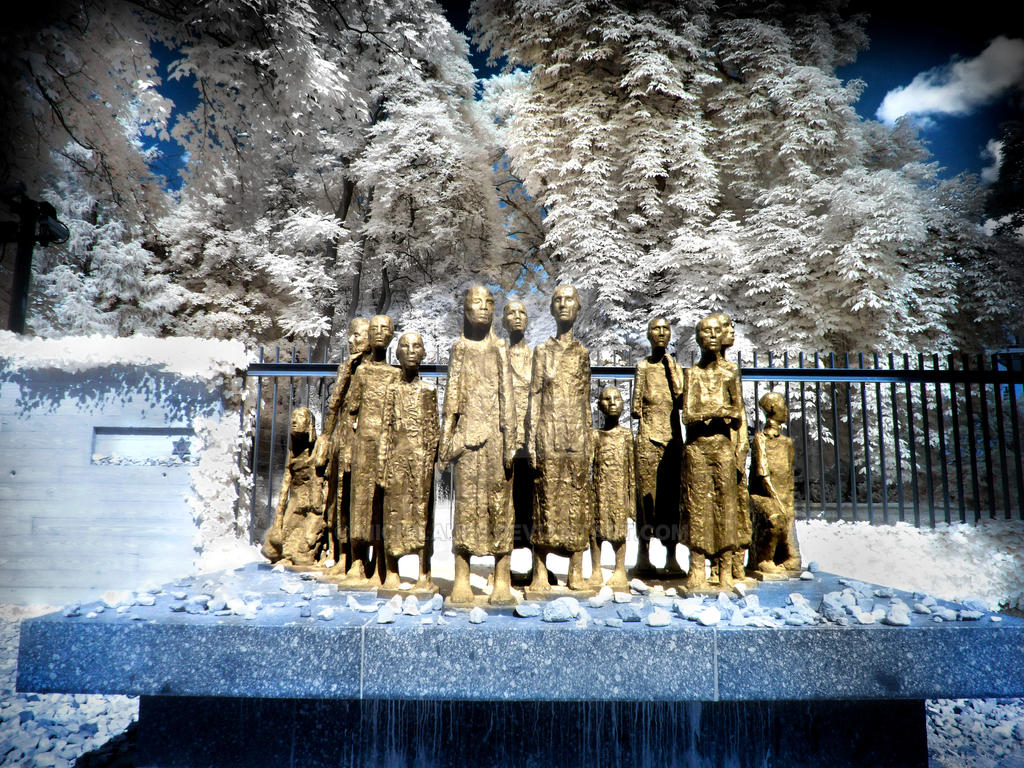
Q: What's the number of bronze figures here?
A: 12